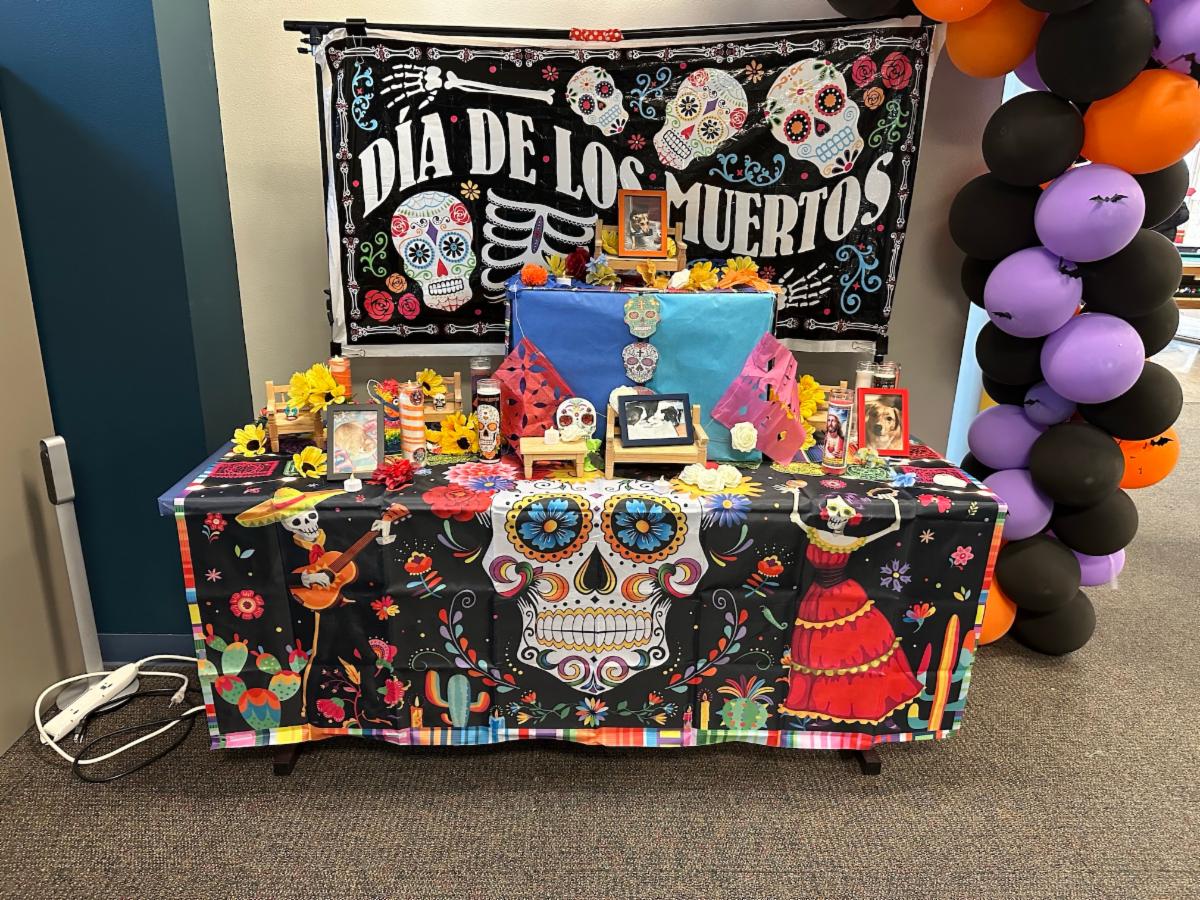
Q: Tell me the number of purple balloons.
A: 9